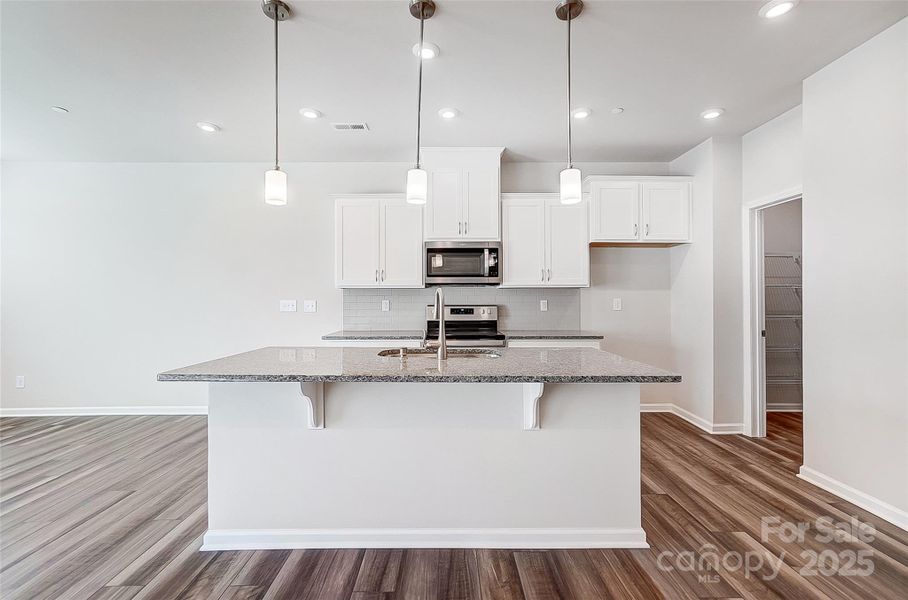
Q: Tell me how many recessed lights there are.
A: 7